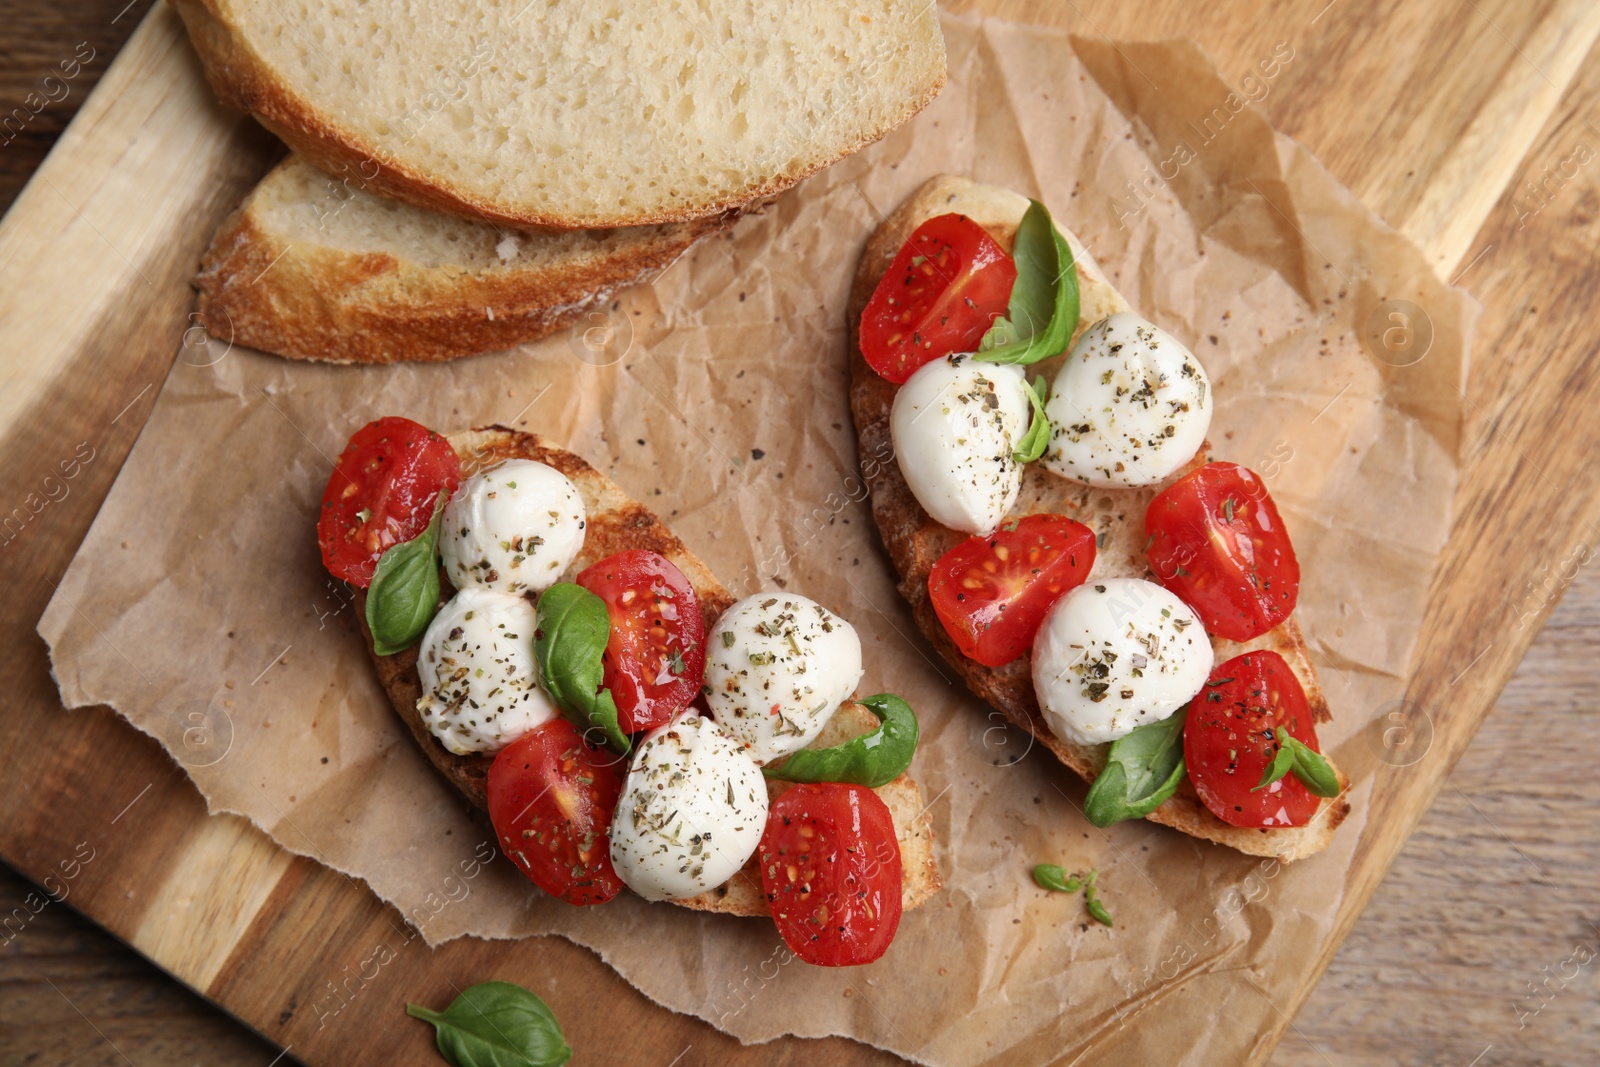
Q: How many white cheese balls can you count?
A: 7